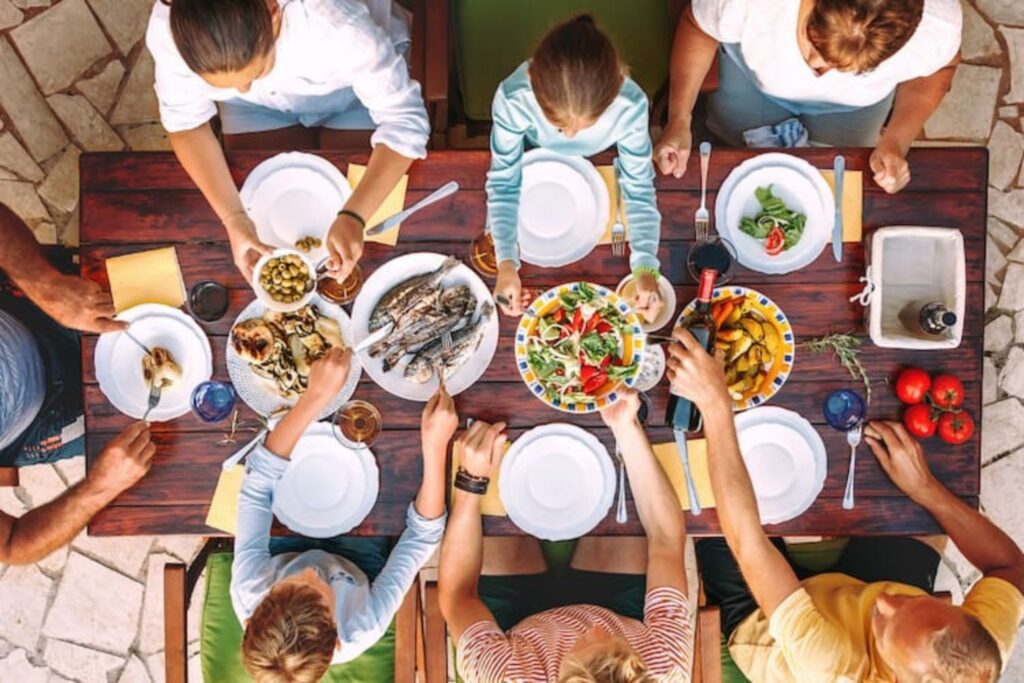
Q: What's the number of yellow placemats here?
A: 7